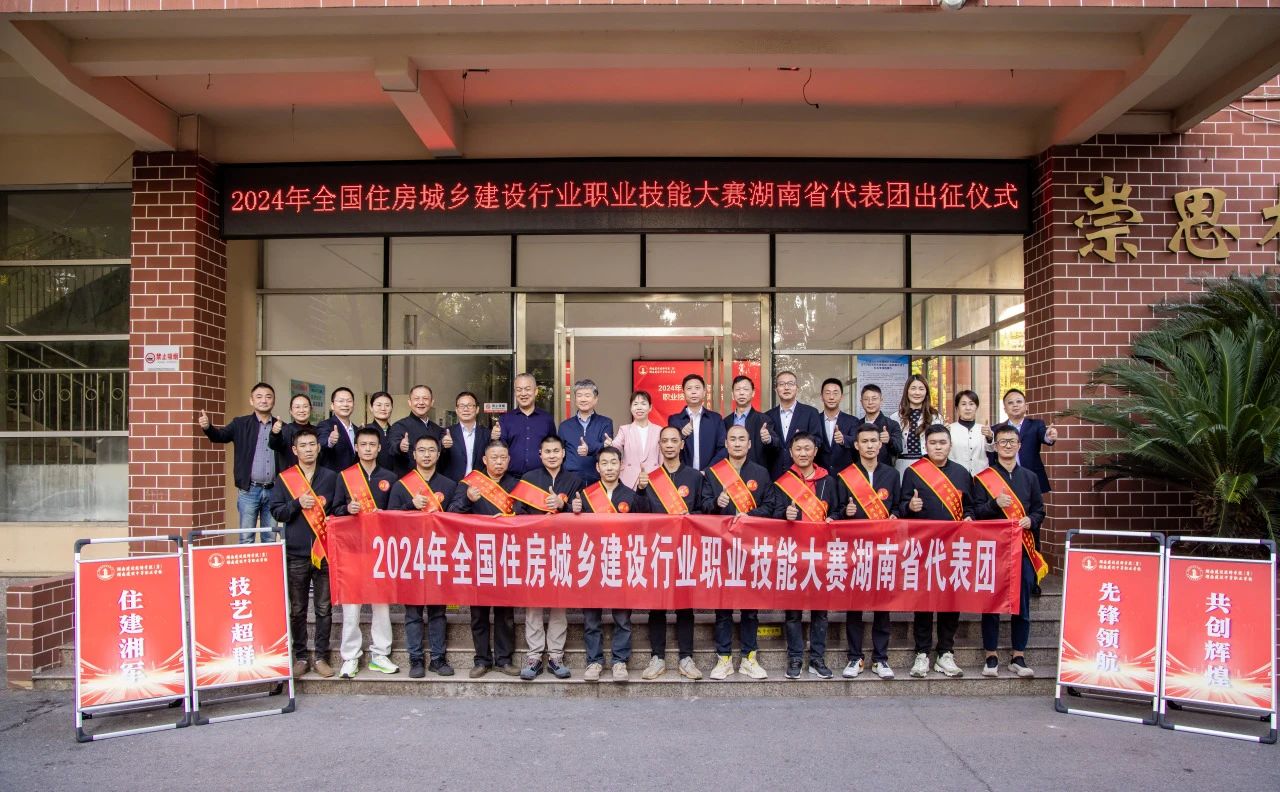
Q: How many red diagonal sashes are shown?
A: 12